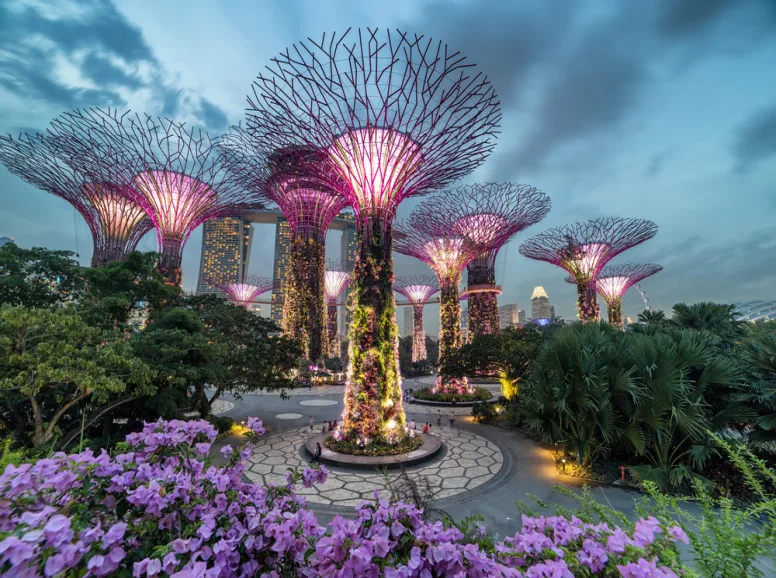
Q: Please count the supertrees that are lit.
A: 11